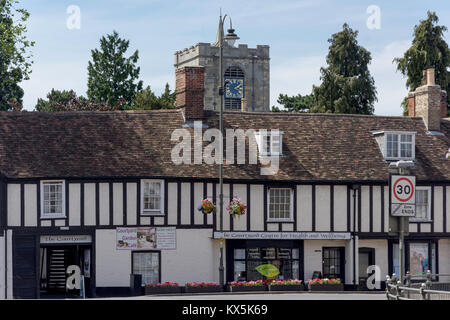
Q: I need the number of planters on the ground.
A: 5